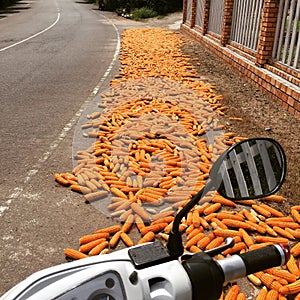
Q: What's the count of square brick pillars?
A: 5